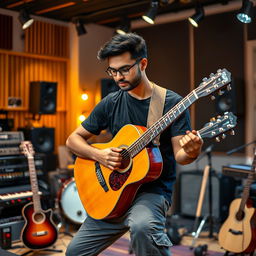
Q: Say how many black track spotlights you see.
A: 6